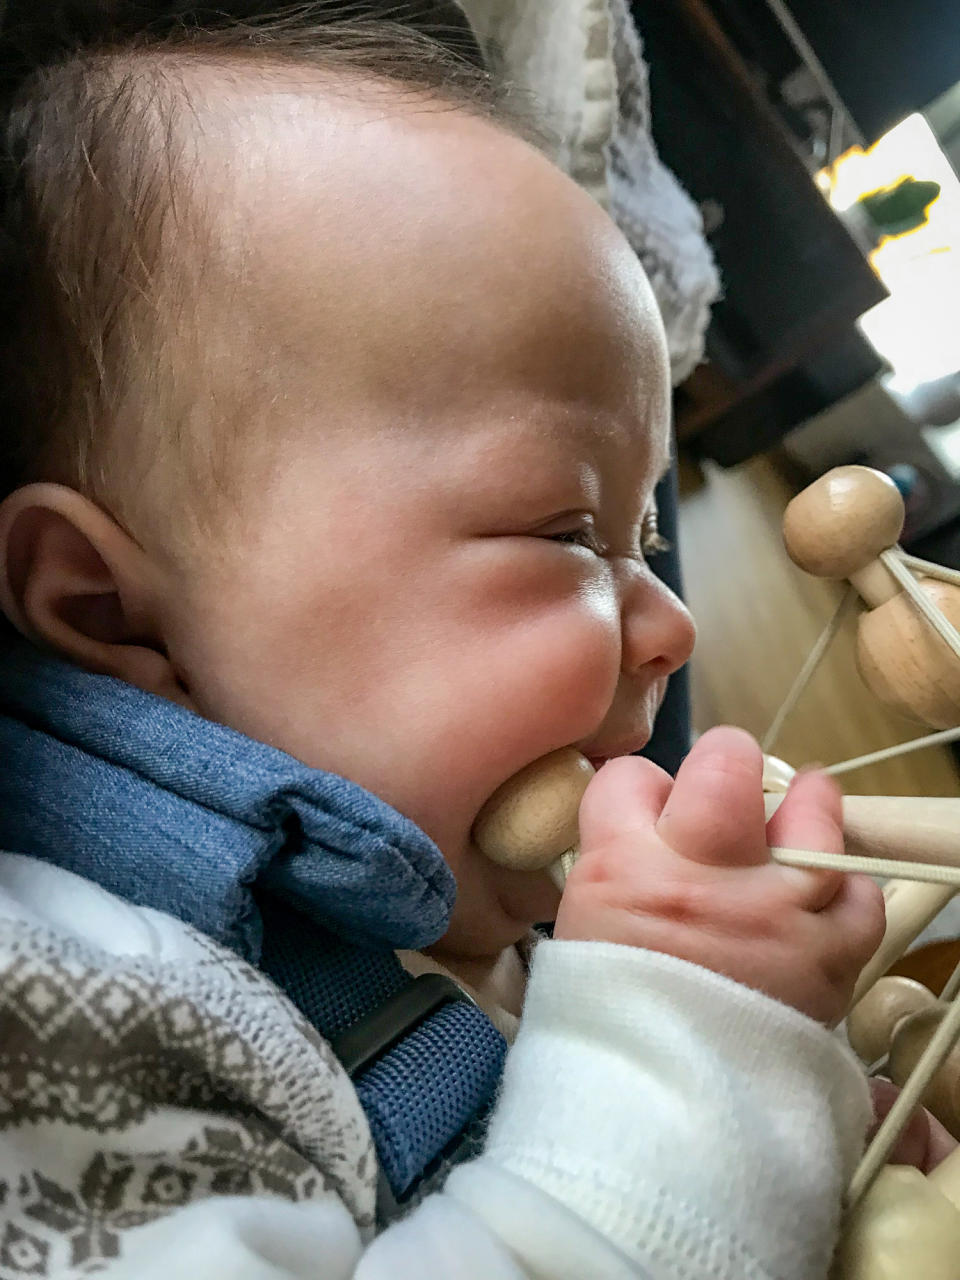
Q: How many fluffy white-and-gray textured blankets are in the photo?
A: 1